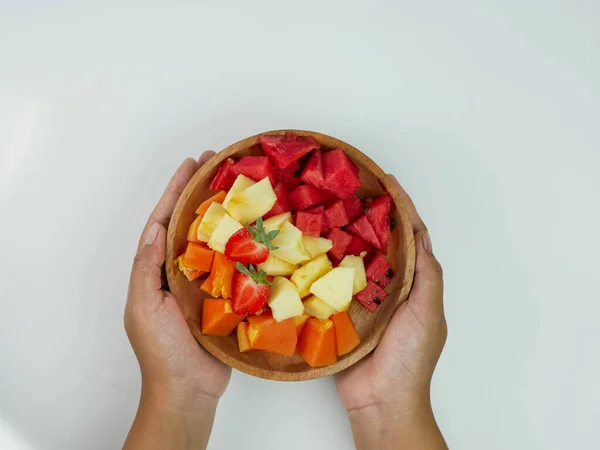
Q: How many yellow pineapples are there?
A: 13